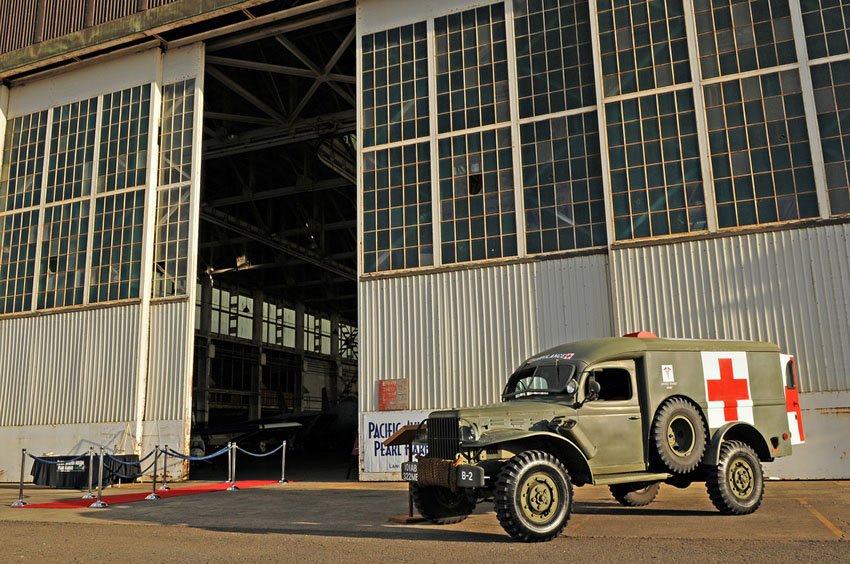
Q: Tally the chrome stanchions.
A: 8